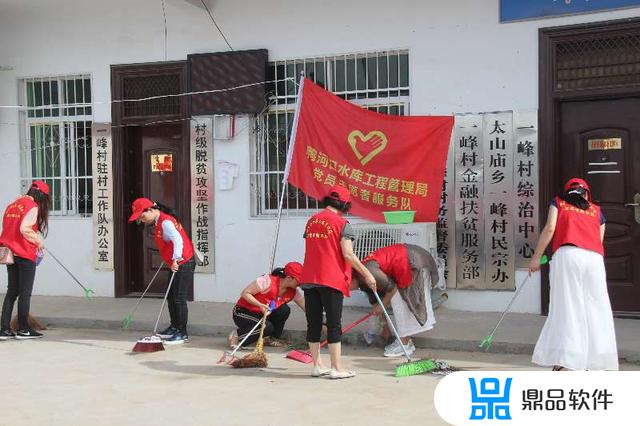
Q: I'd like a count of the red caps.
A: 5